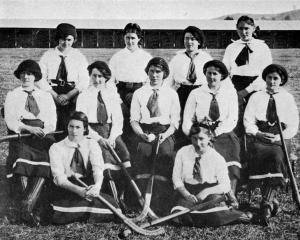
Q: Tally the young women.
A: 11